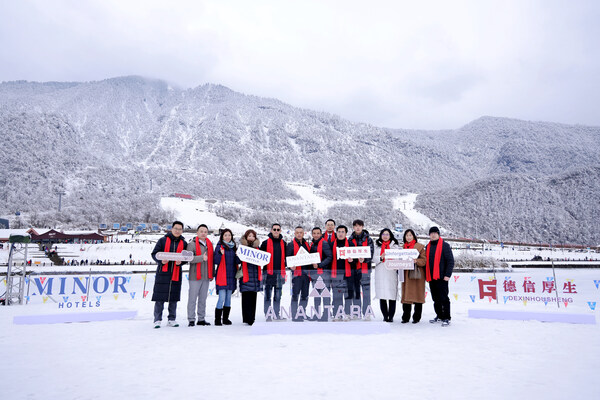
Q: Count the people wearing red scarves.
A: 13